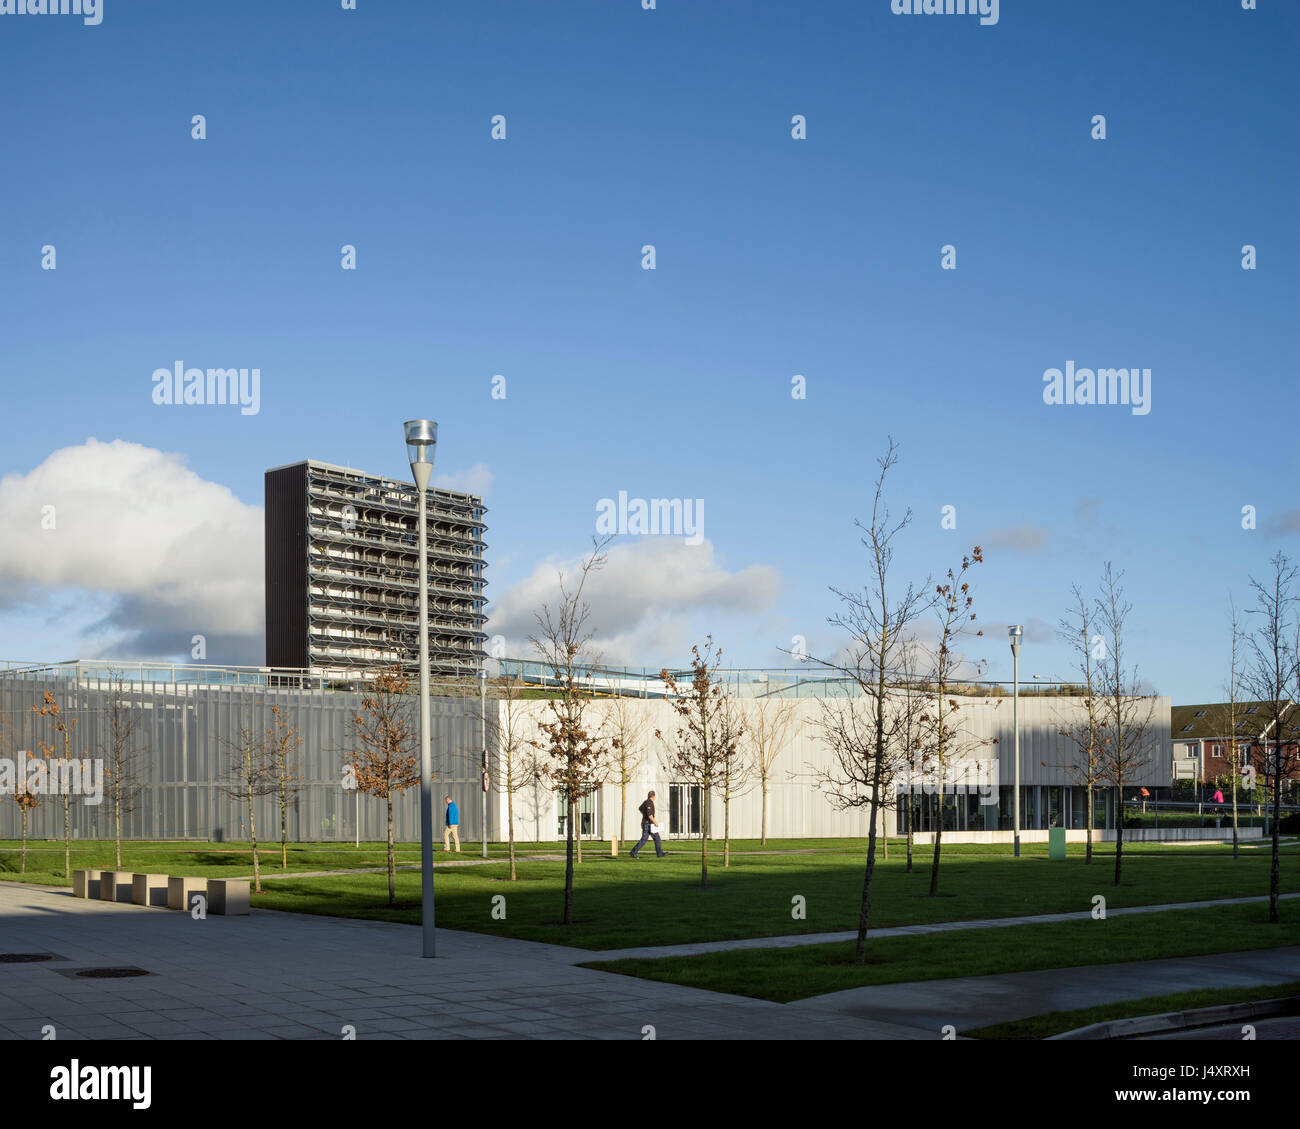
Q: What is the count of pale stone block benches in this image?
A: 5